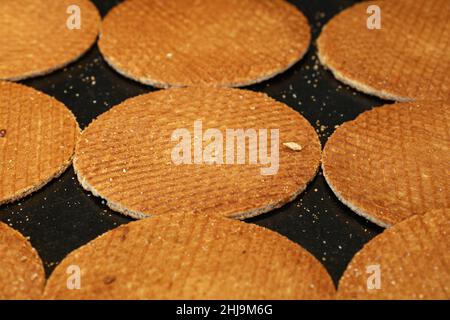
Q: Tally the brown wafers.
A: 9